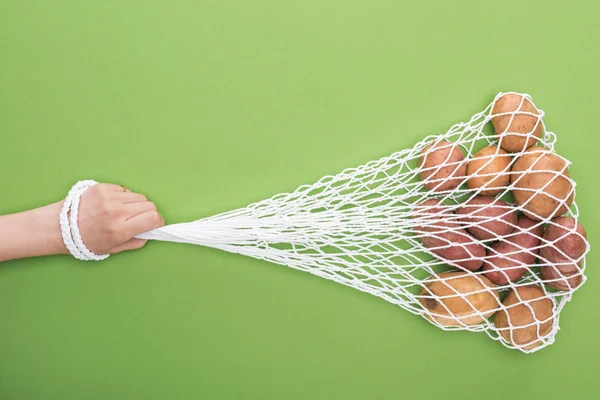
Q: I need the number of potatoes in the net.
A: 10